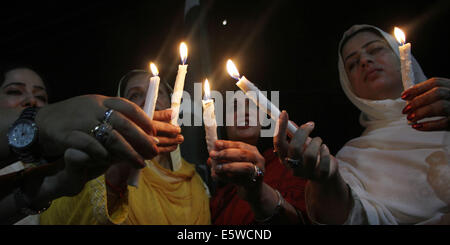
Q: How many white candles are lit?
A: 5